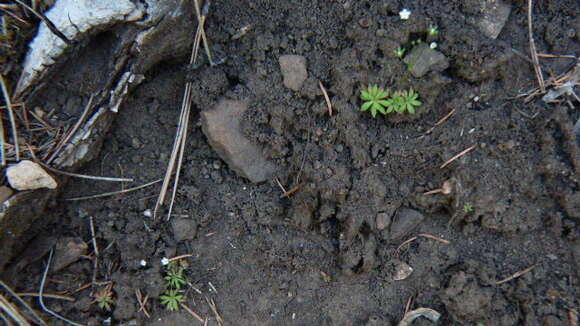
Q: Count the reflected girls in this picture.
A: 0